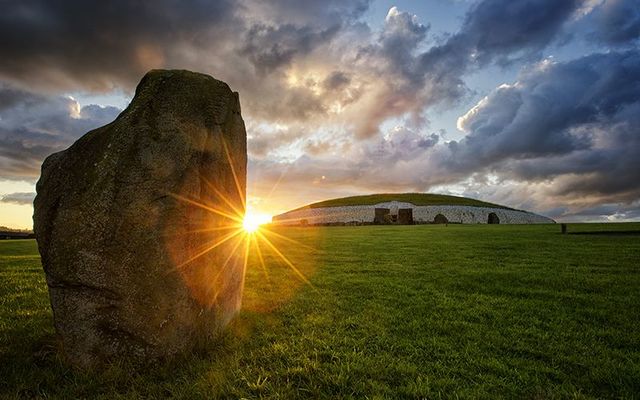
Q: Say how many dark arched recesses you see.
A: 2